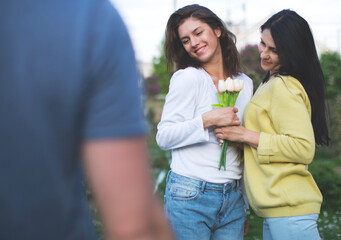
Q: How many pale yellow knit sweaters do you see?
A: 1